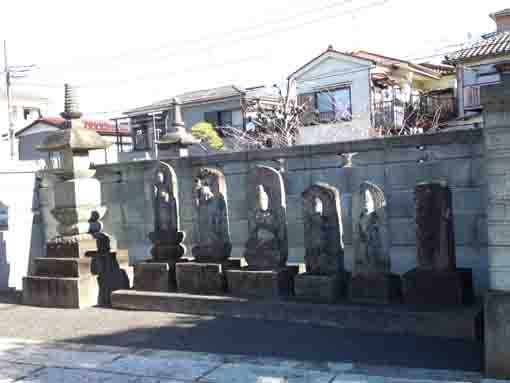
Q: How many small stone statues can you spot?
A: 6